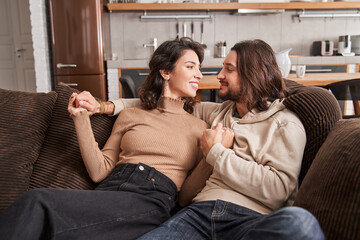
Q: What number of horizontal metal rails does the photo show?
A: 2